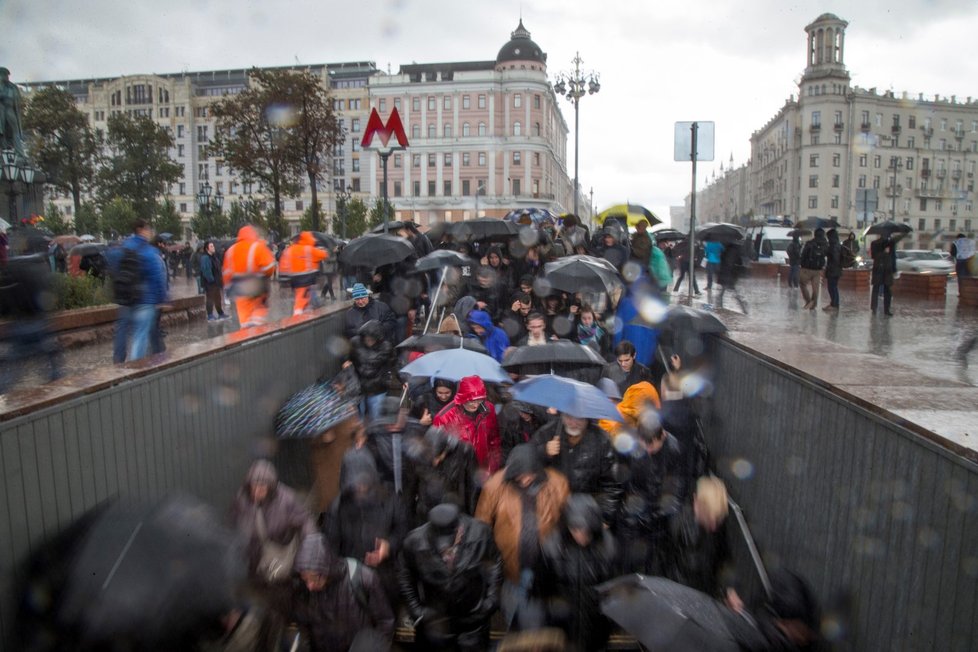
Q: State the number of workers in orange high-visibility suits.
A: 2